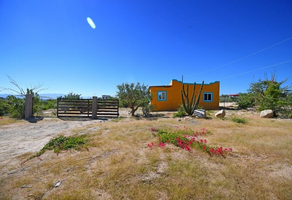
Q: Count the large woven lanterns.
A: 0